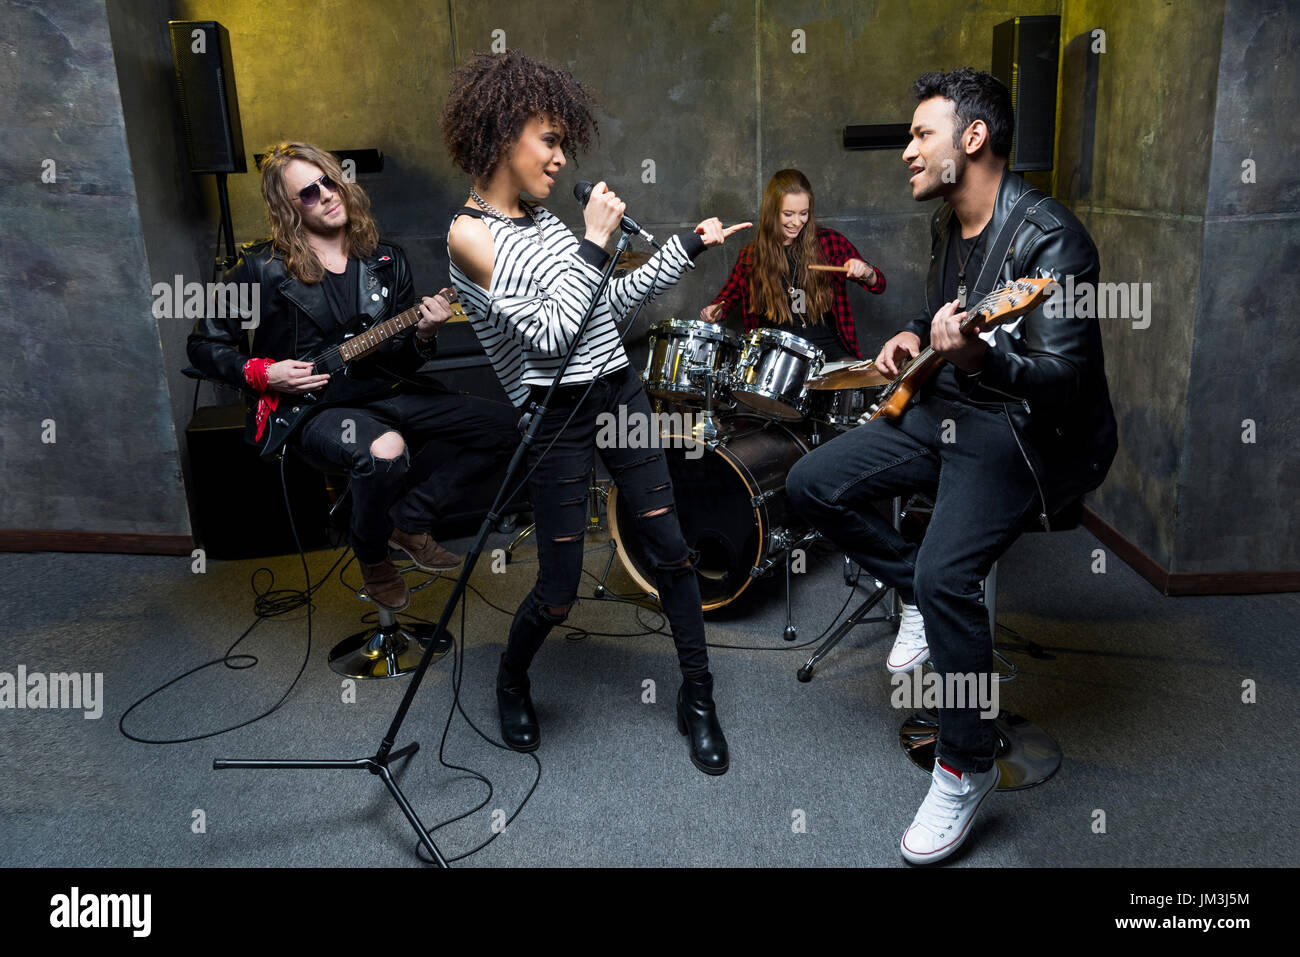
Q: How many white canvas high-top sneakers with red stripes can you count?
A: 2